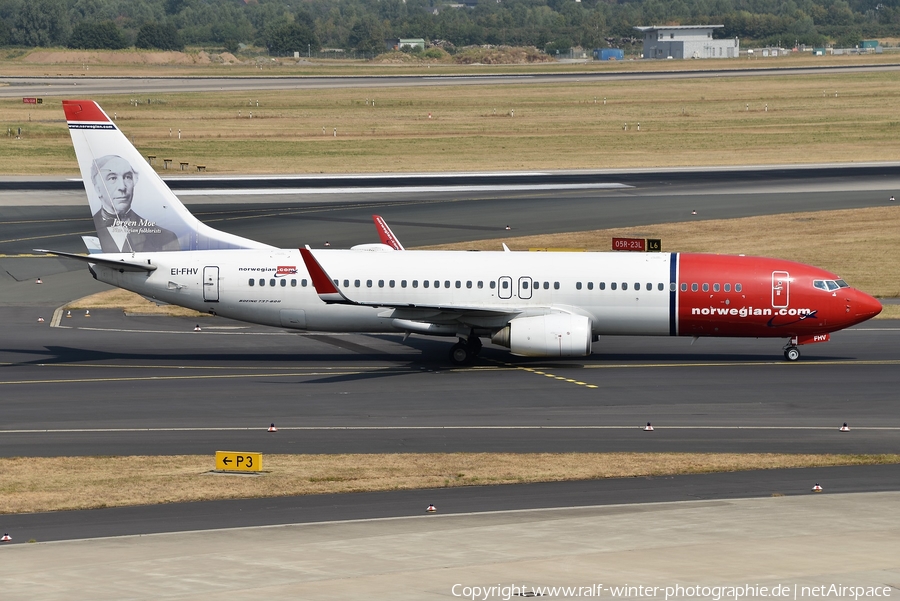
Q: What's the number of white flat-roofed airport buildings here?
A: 1